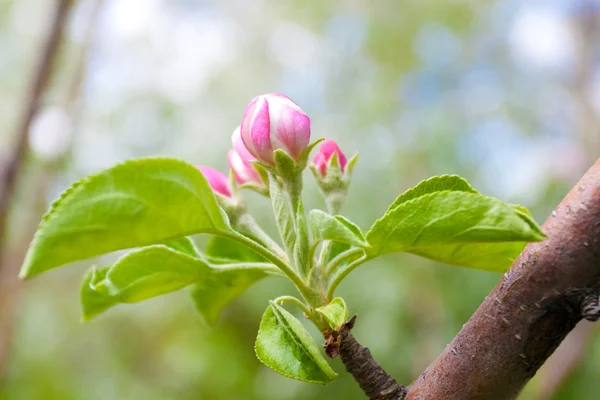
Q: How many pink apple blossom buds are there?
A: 4